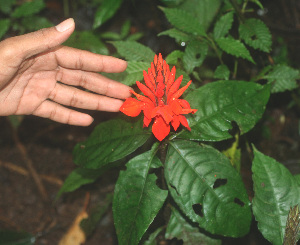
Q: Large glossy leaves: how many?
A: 5